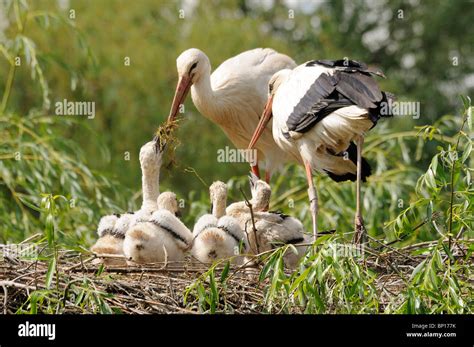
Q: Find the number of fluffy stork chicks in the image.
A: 4